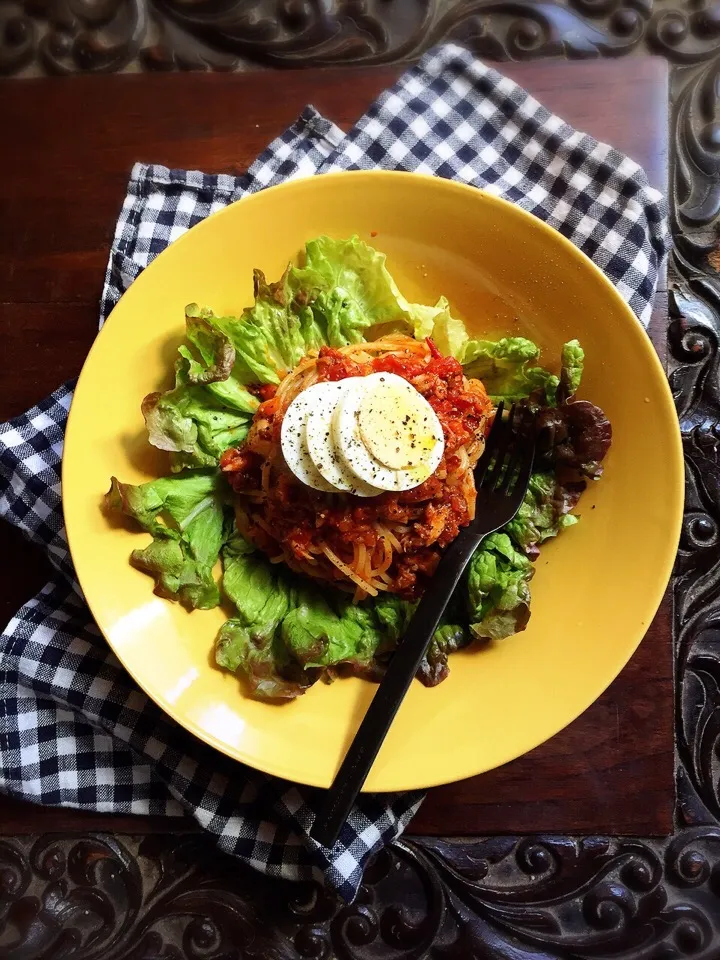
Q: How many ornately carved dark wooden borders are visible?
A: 3